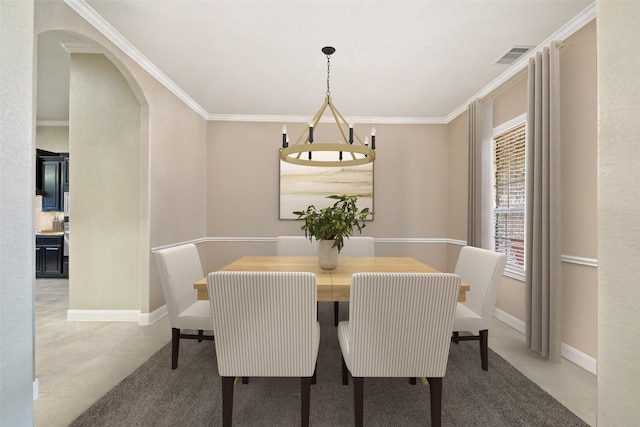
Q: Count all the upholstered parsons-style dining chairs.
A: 6